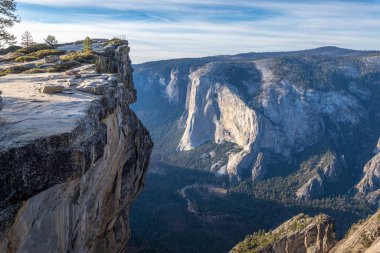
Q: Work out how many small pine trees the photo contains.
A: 3